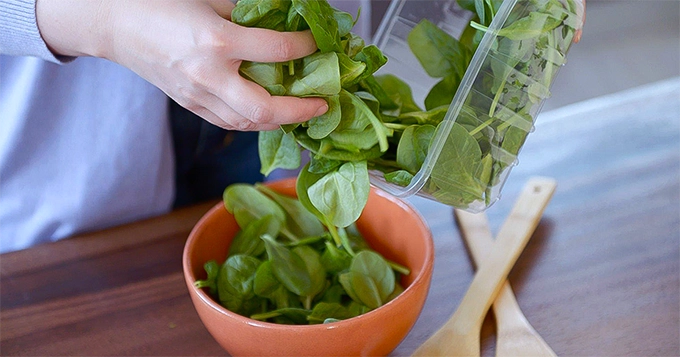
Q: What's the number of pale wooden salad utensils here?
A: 2